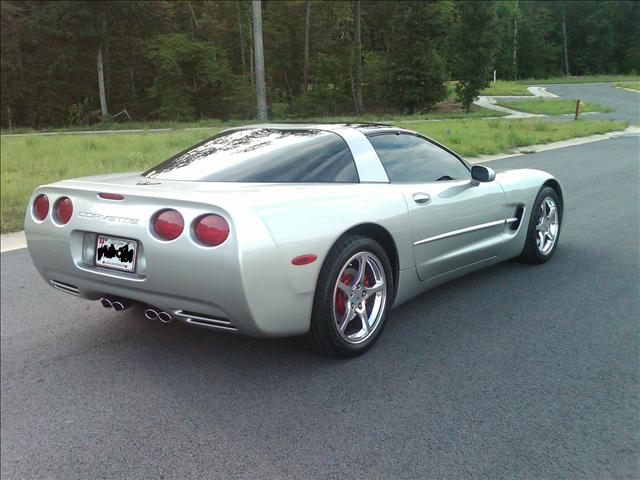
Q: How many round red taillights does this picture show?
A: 4